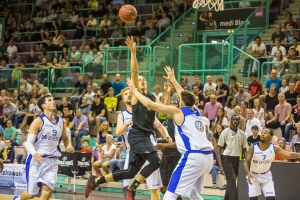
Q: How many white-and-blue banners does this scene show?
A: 1